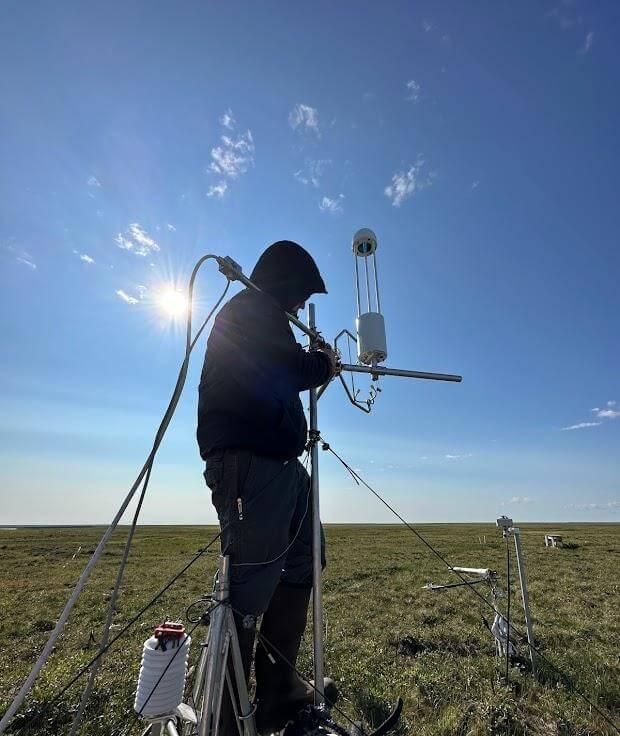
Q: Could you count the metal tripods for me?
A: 1